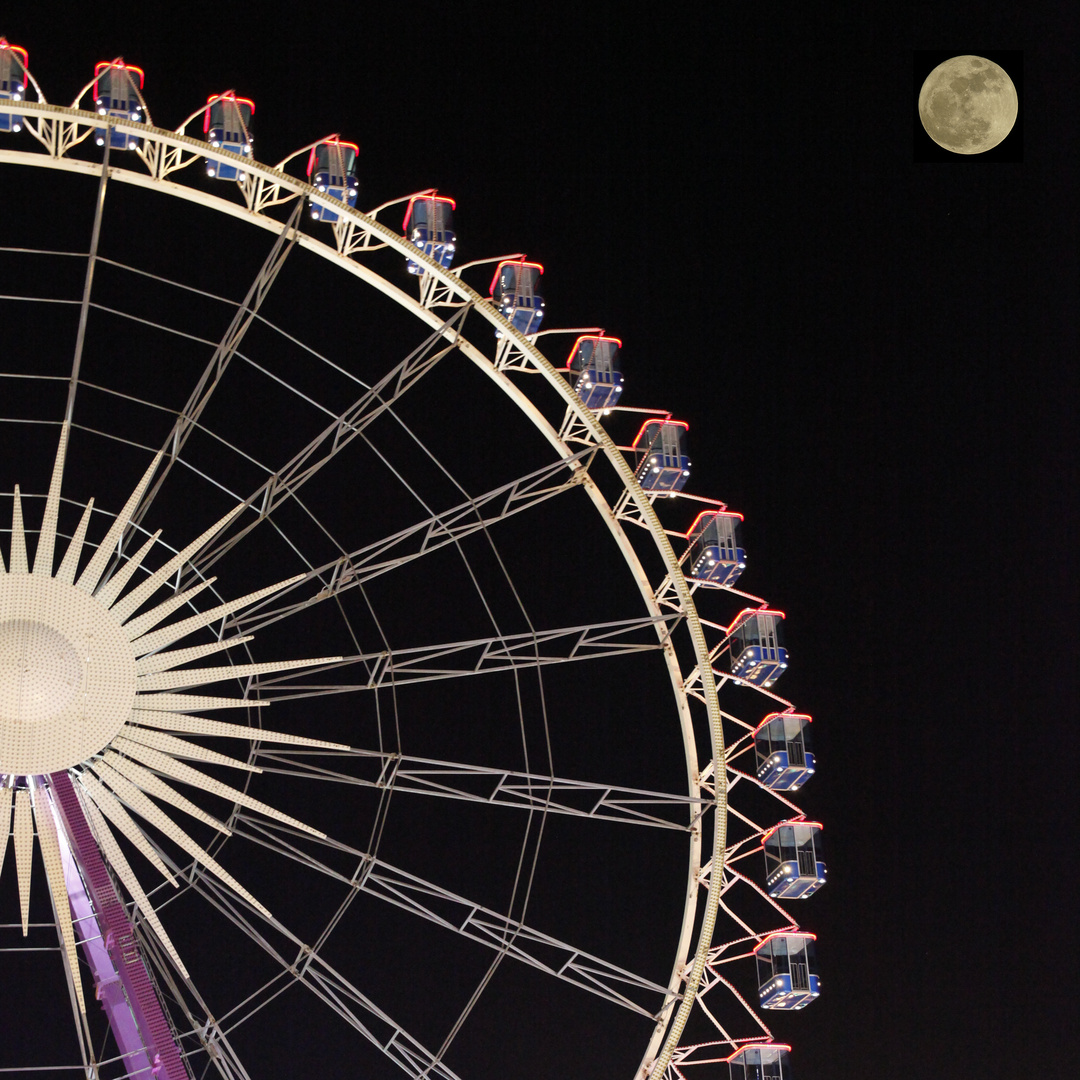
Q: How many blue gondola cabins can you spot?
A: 14